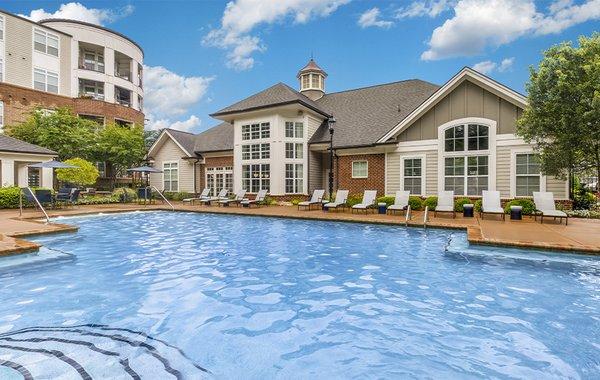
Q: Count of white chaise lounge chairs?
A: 11